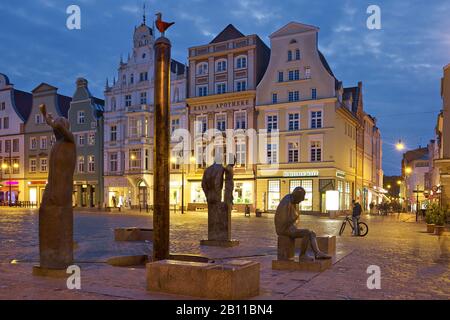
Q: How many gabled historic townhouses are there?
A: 6